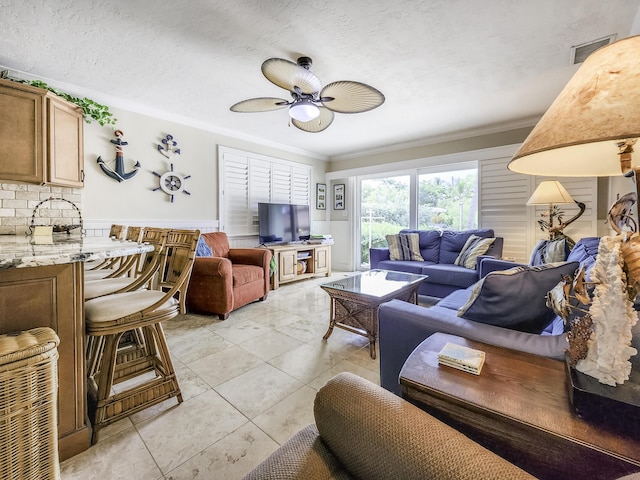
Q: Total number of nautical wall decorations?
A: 3